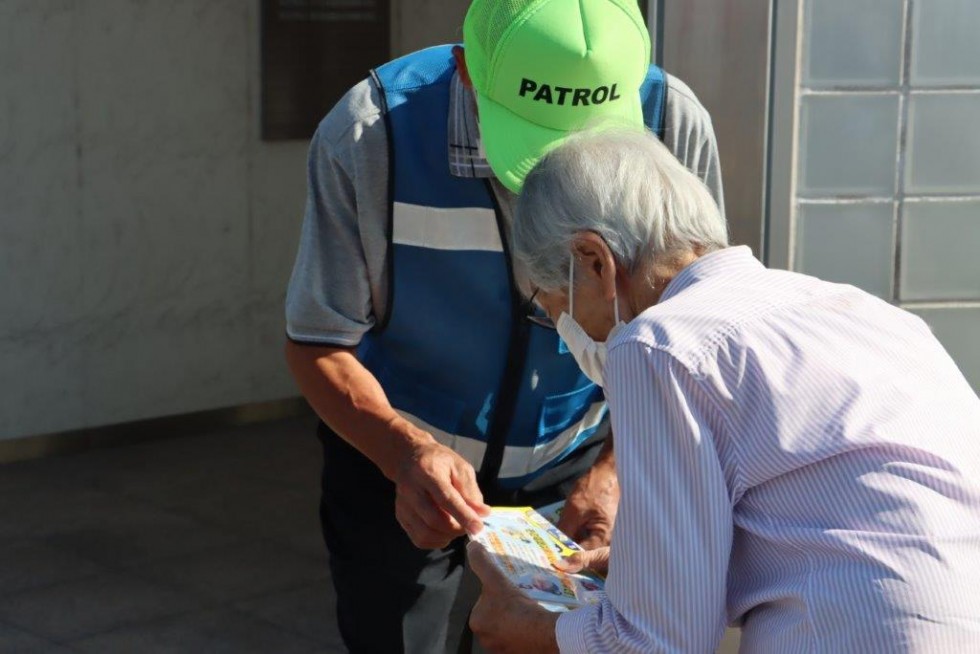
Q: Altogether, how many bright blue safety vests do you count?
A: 1